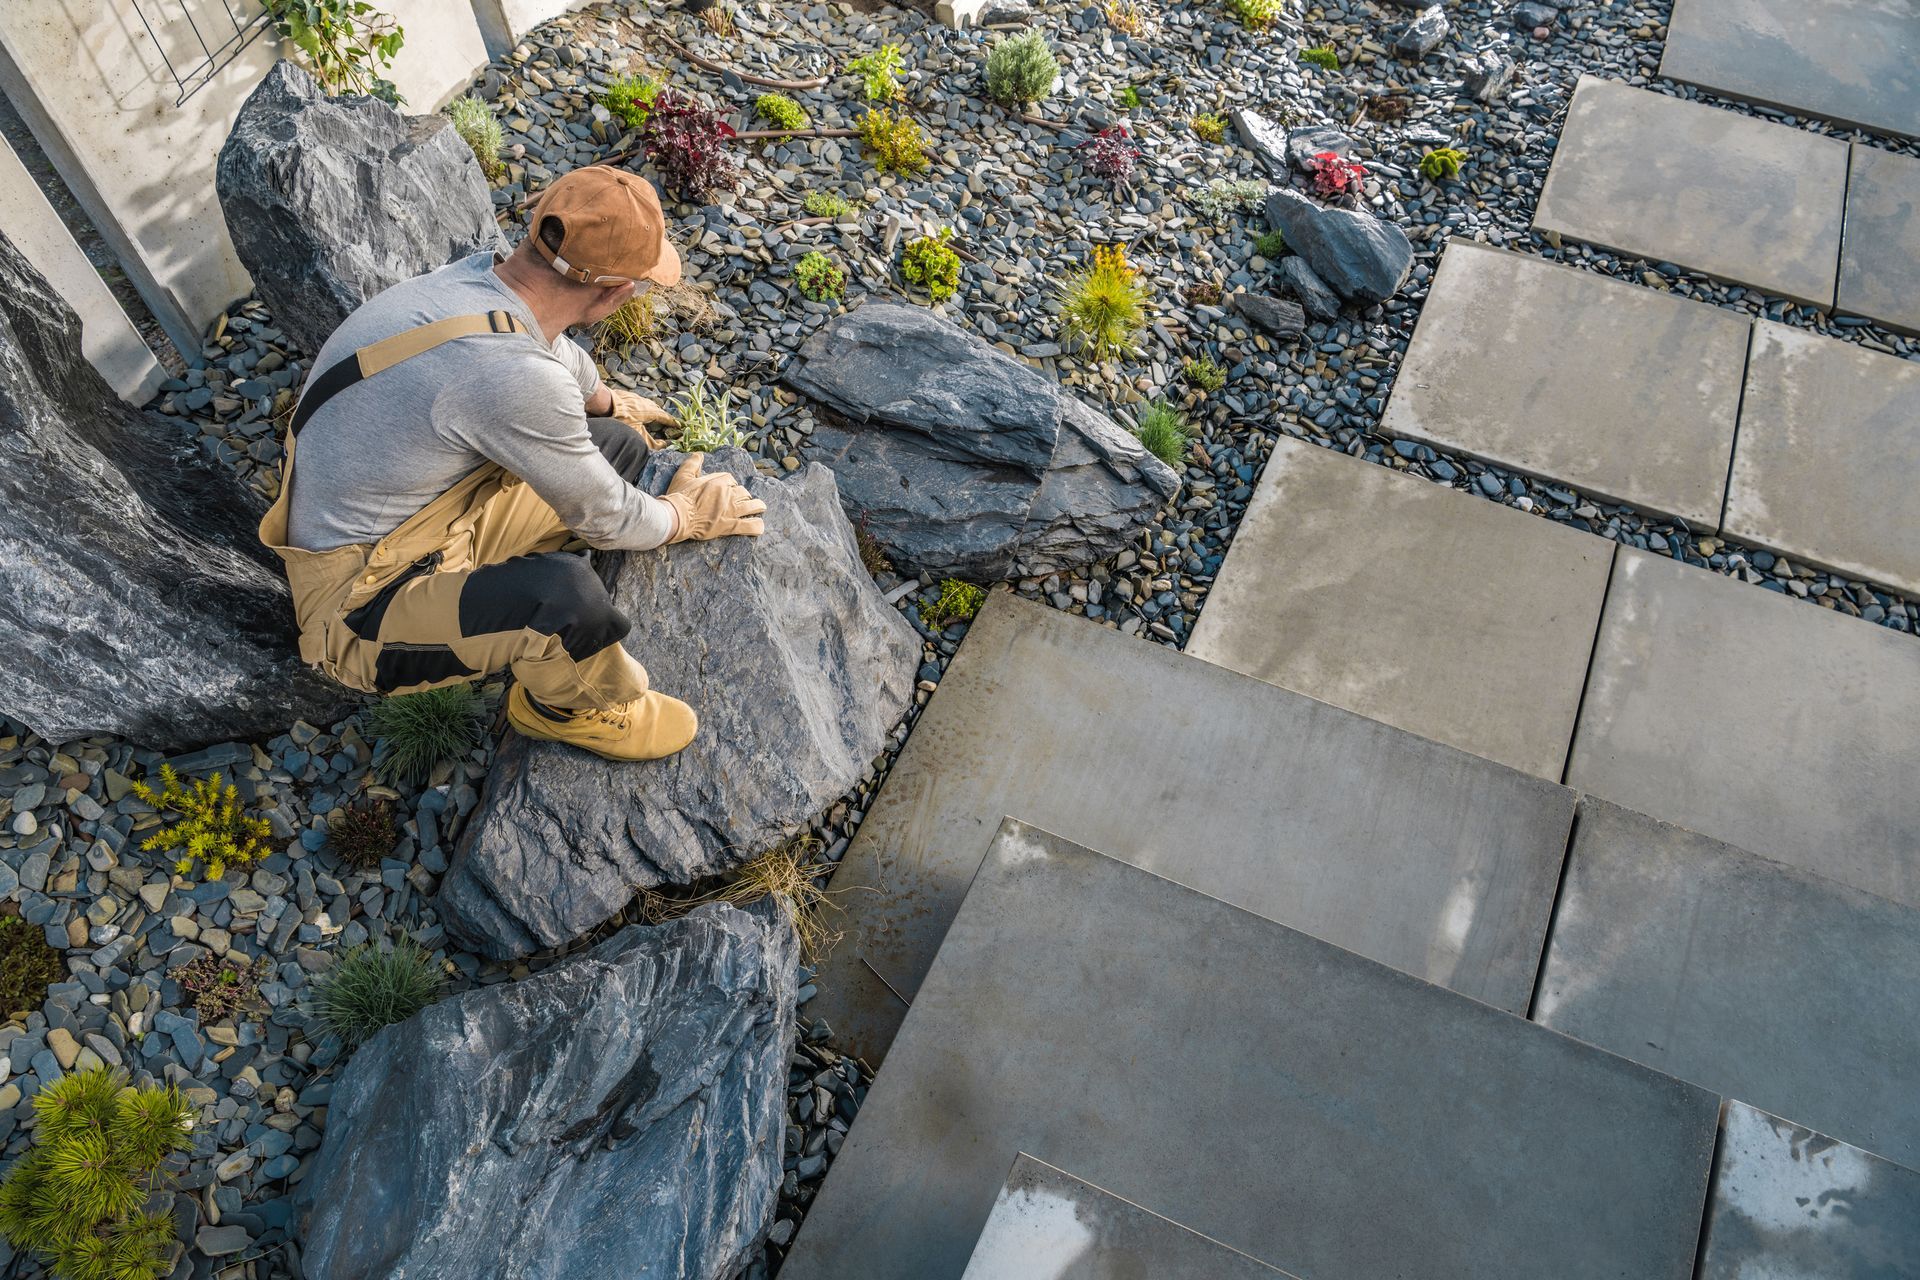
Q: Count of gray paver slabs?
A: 12